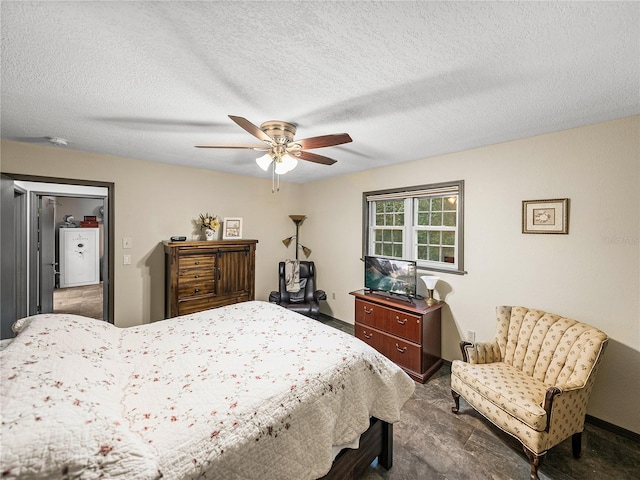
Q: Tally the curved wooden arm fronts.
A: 2